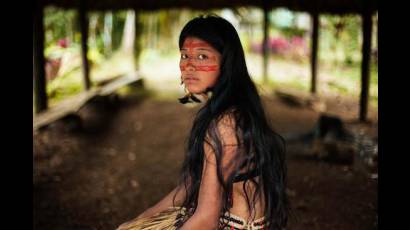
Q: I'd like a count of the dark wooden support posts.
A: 6